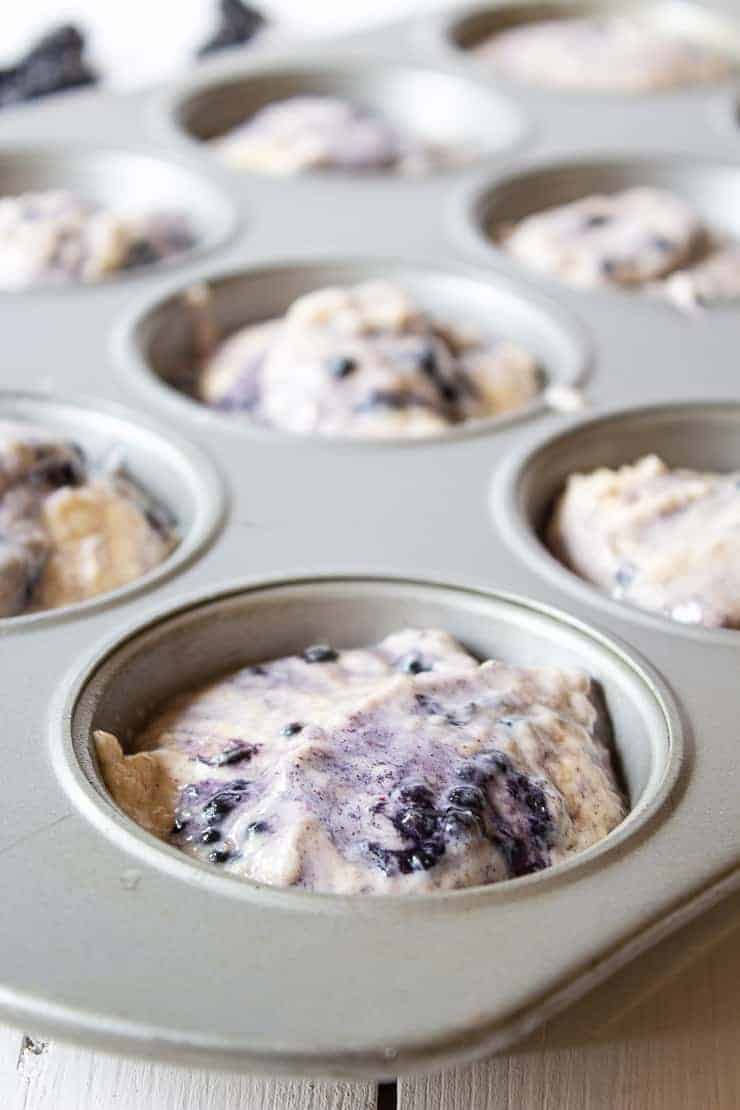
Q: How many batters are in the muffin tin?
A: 8